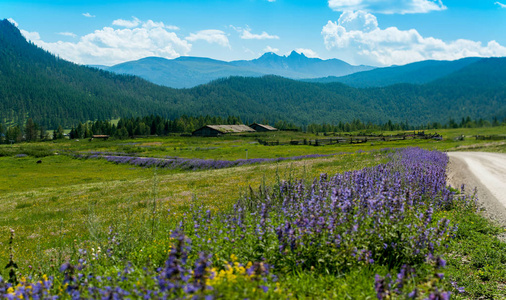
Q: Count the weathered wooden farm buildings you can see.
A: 2